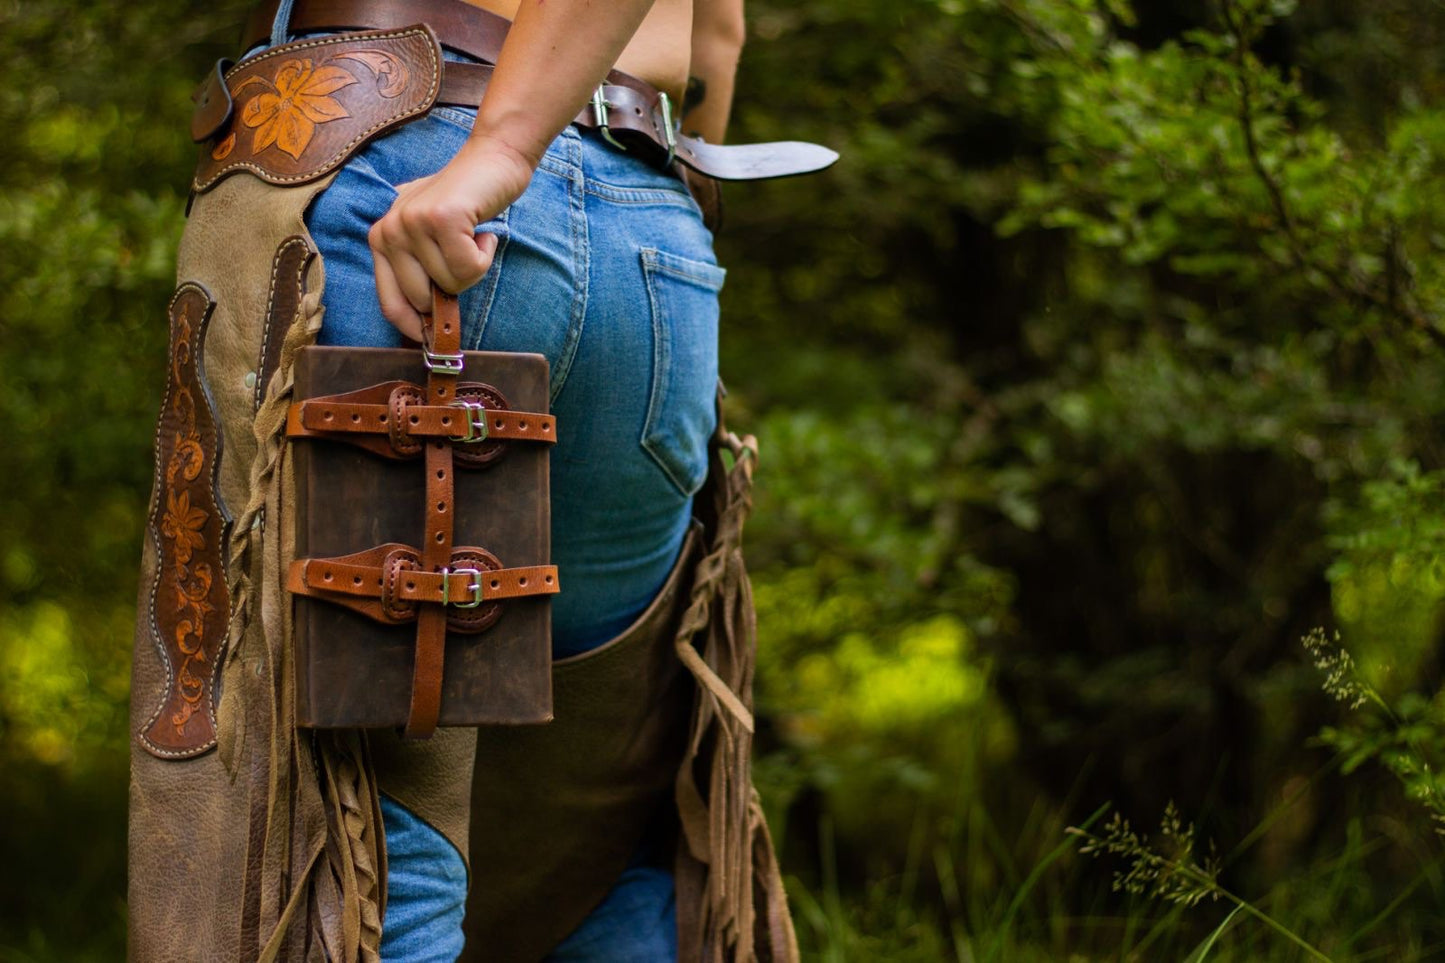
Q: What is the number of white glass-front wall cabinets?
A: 0